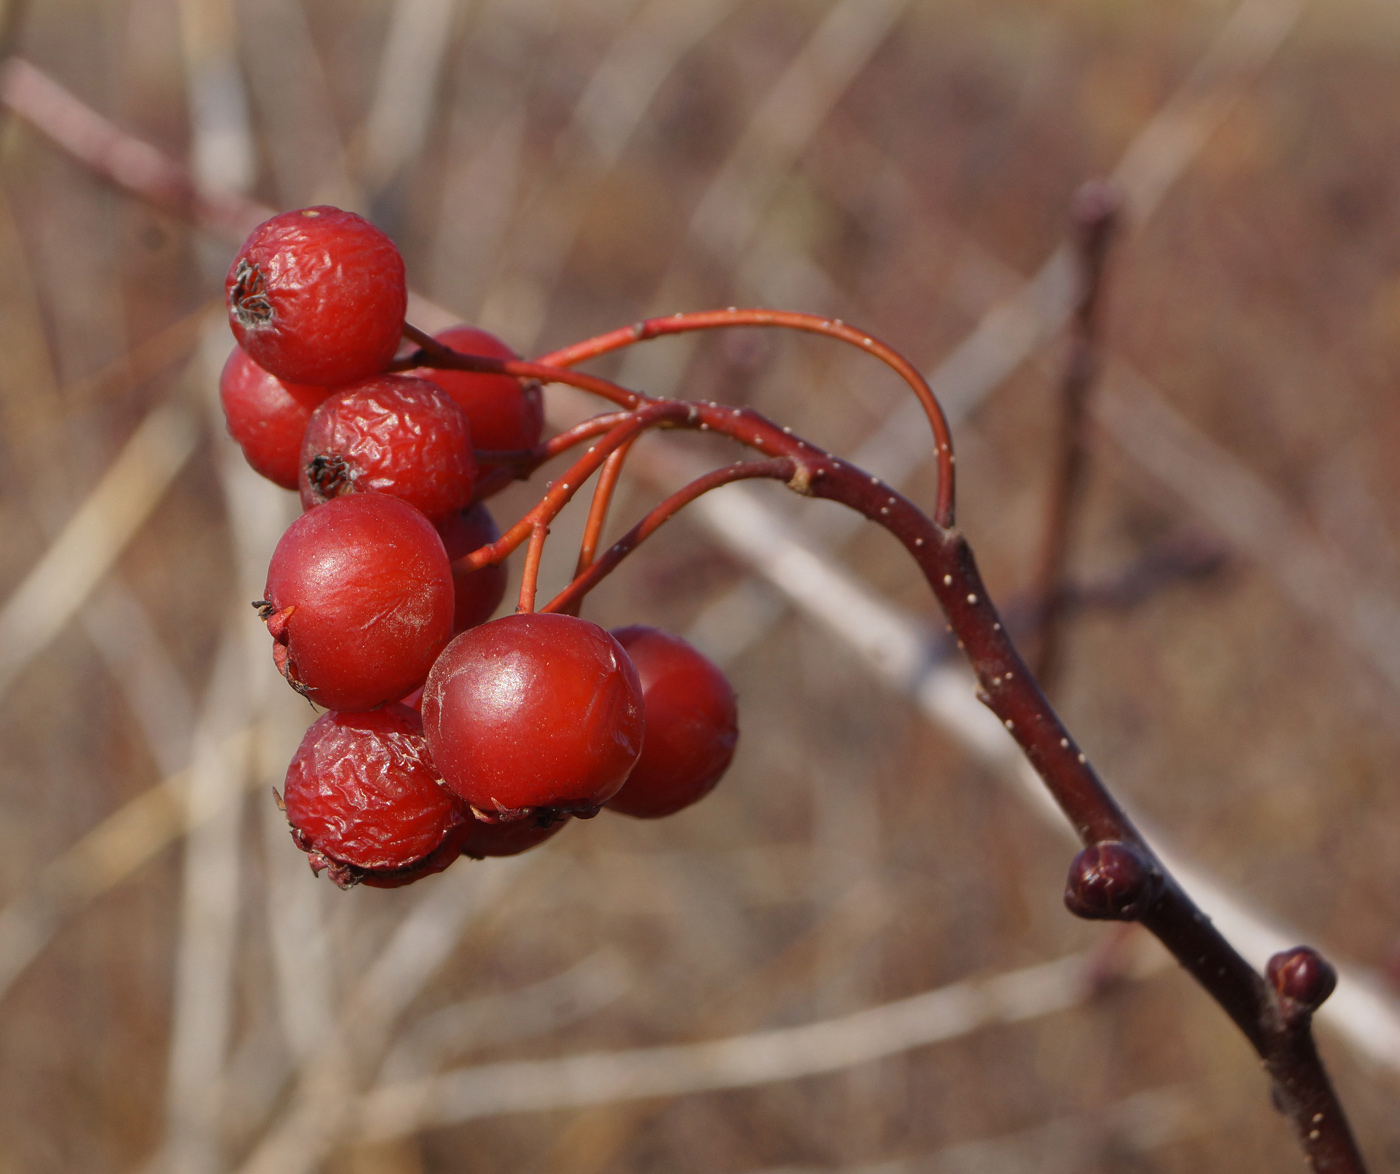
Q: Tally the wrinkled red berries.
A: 3